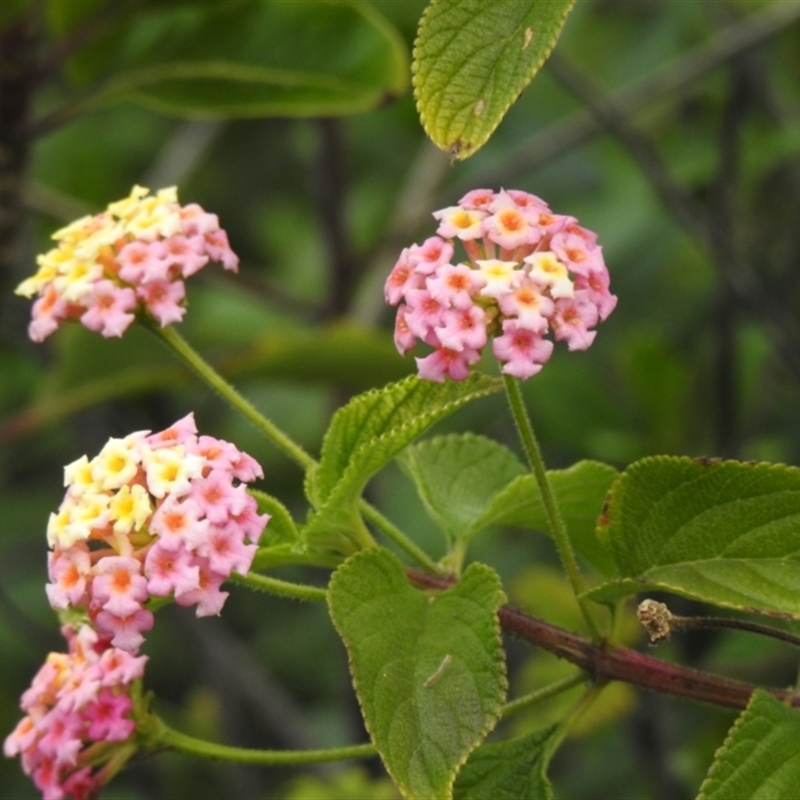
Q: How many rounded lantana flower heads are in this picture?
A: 4